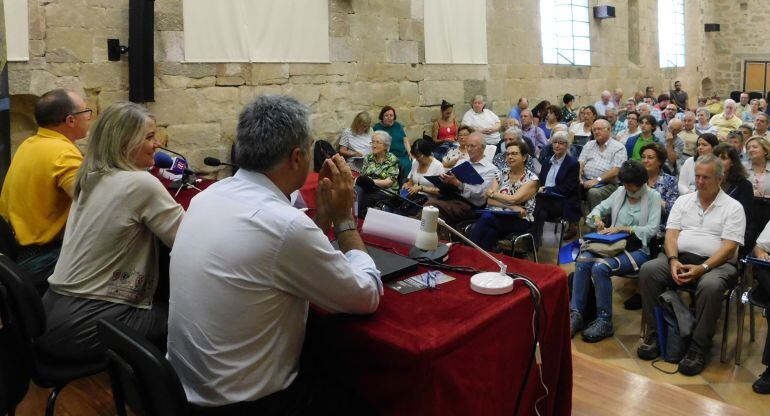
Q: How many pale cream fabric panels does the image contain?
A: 3